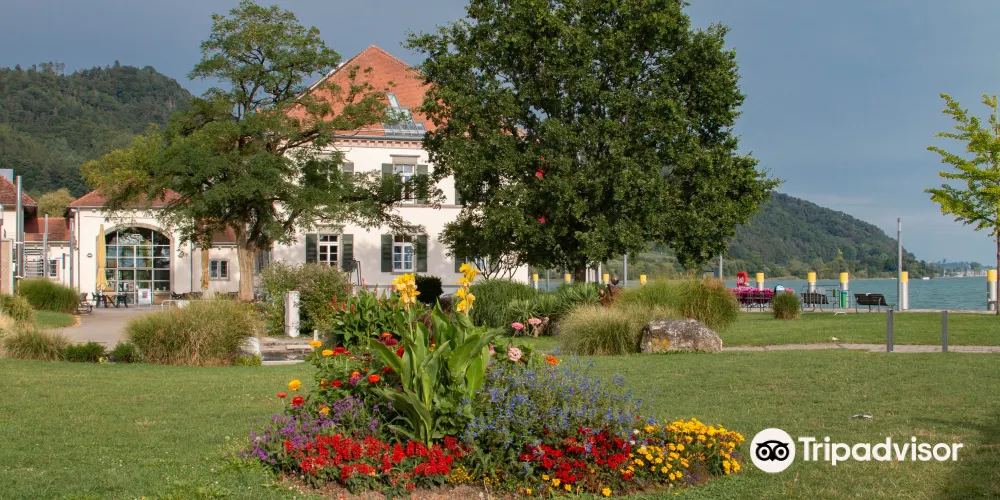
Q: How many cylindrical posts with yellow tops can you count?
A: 9